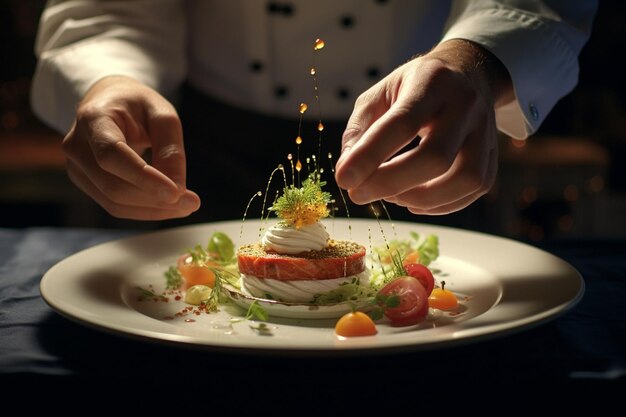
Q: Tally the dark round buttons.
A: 8